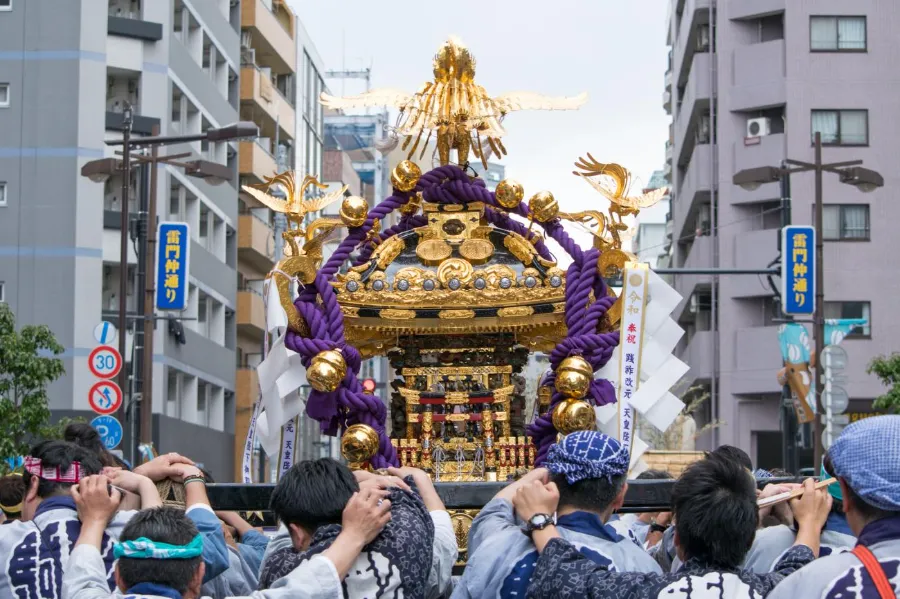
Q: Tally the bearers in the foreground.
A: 6